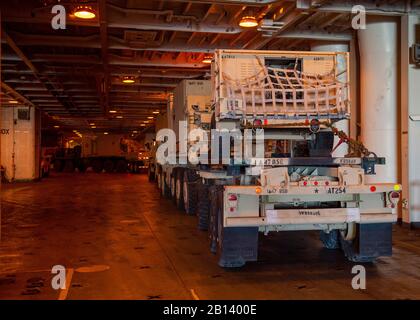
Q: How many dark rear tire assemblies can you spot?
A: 2